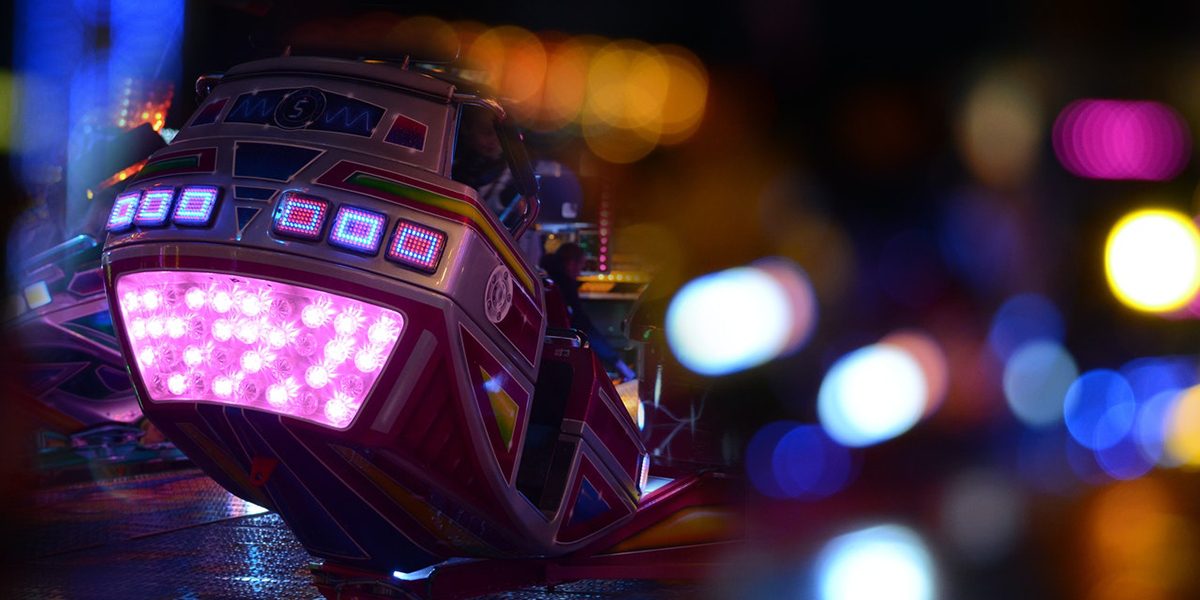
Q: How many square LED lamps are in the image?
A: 6